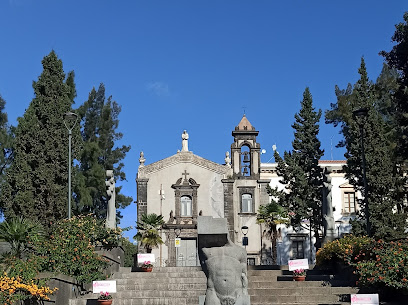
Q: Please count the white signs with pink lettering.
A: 4